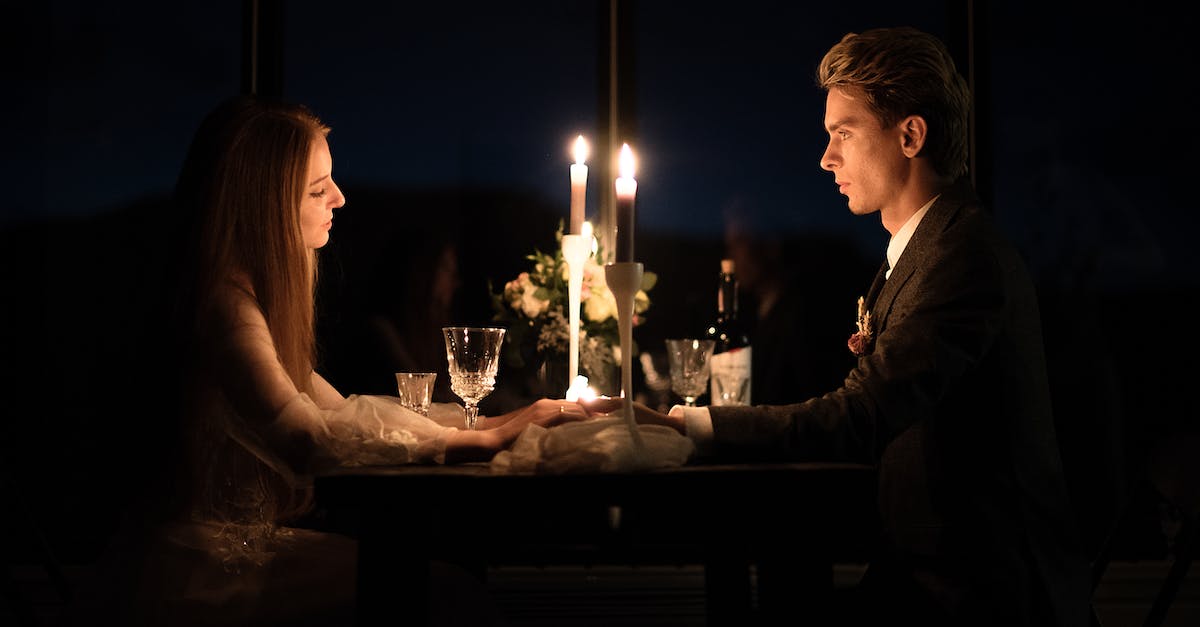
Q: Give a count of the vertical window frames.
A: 3